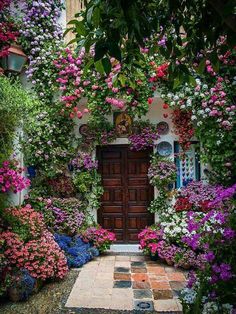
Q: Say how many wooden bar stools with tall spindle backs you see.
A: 0